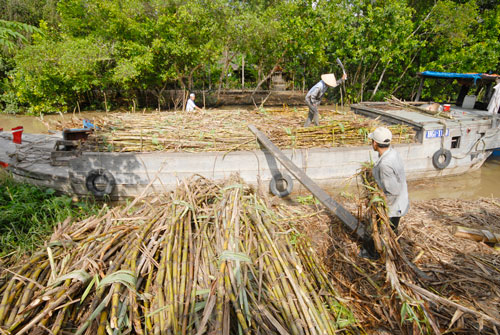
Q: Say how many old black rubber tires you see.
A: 3